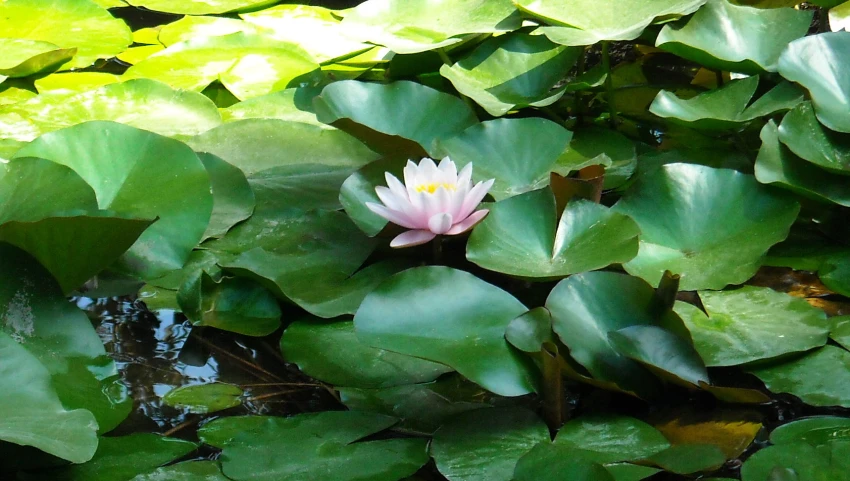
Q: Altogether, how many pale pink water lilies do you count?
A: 1